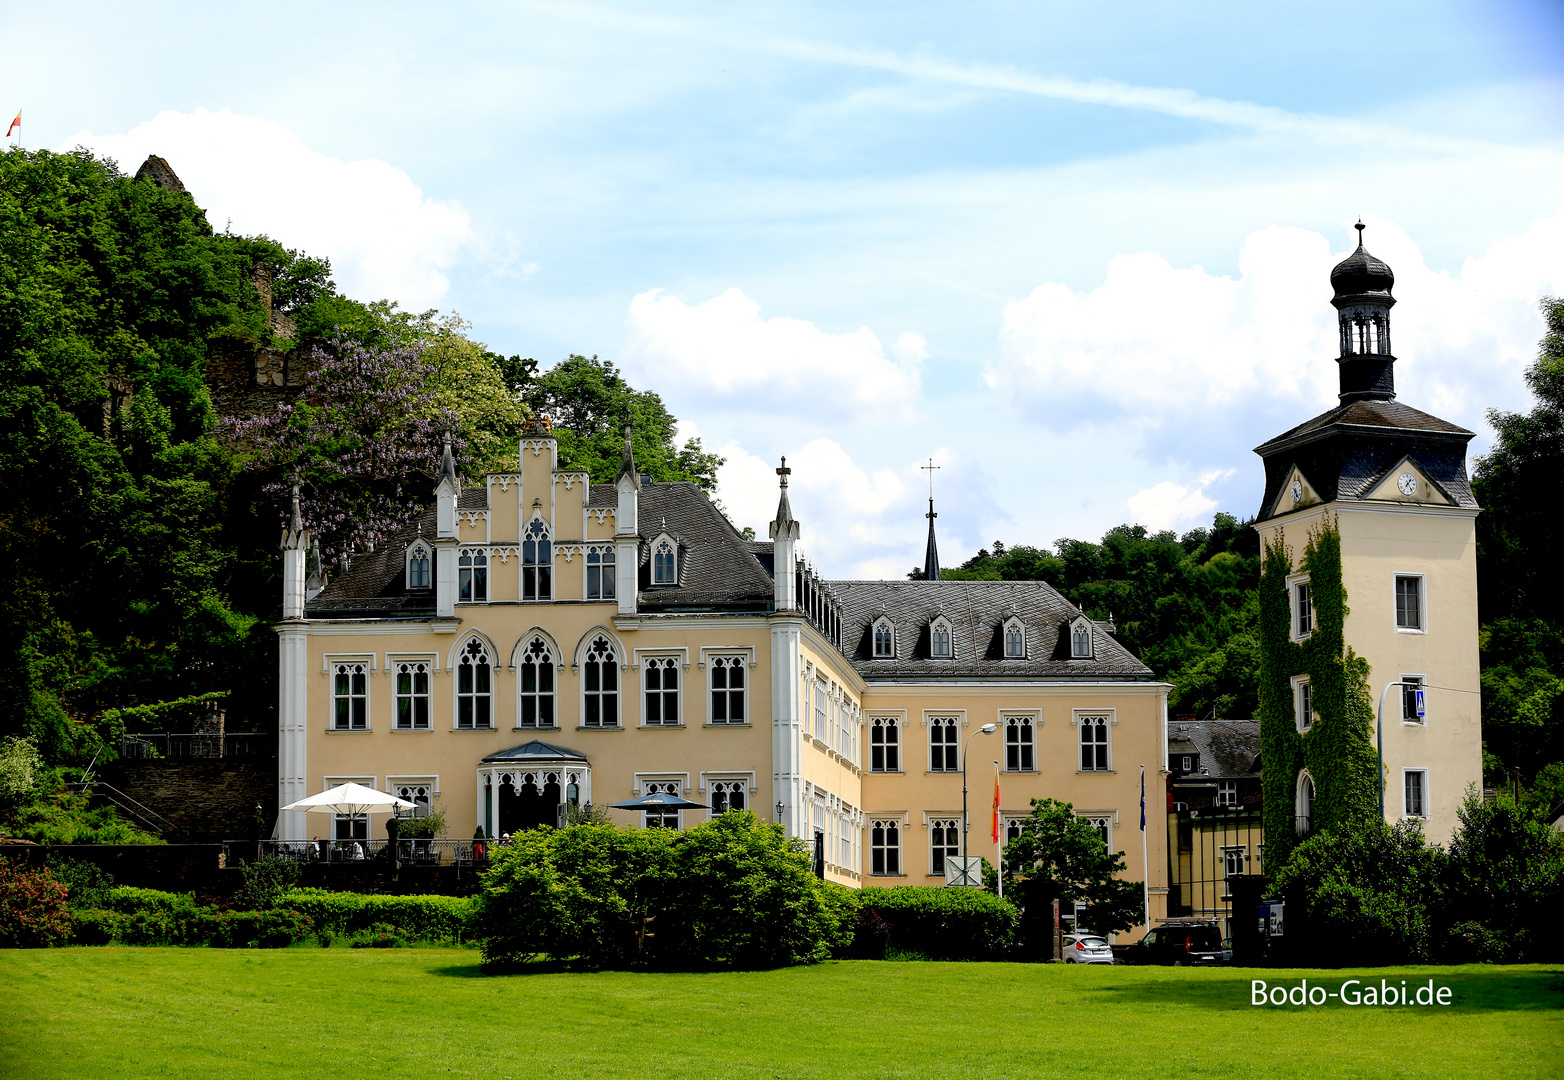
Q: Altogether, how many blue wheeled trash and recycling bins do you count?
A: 0